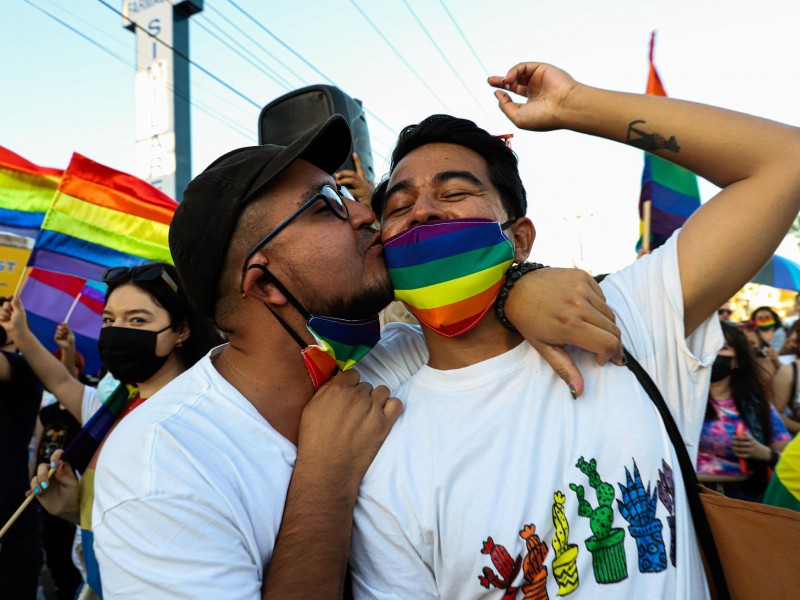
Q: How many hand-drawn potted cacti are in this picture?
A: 6